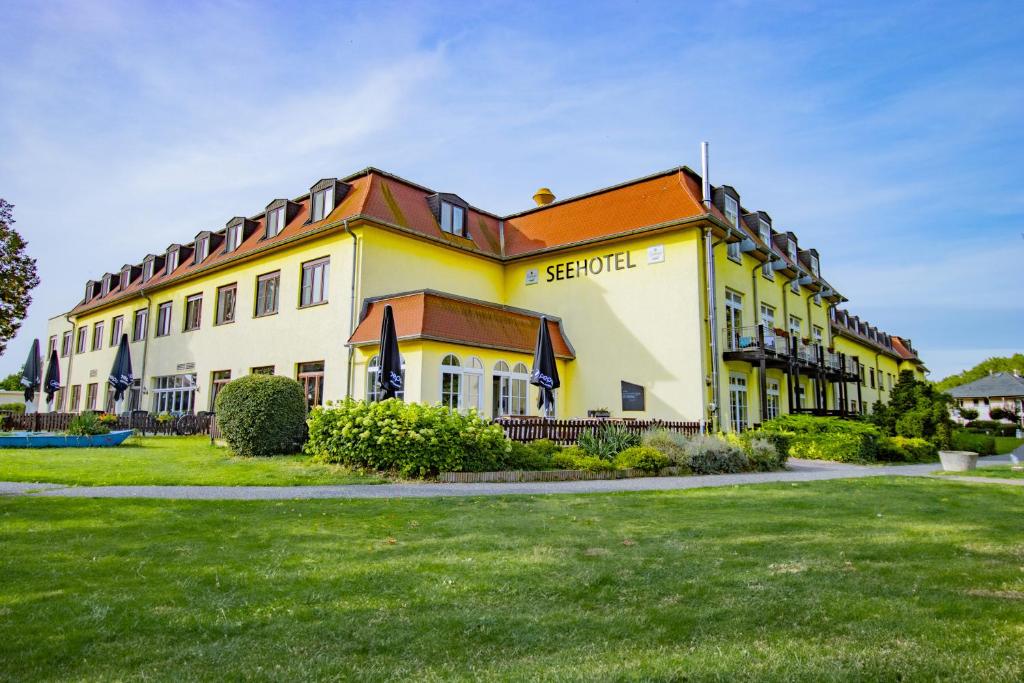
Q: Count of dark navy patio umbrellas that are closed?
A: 5